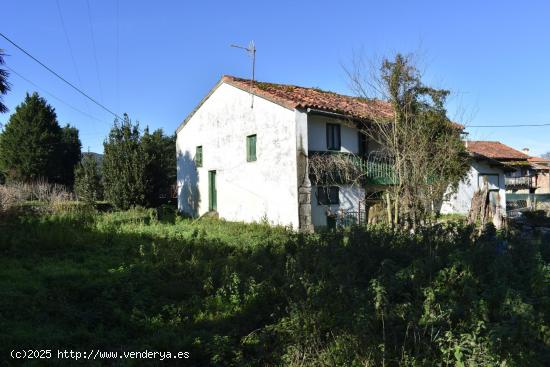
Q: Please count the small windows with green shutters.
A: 2